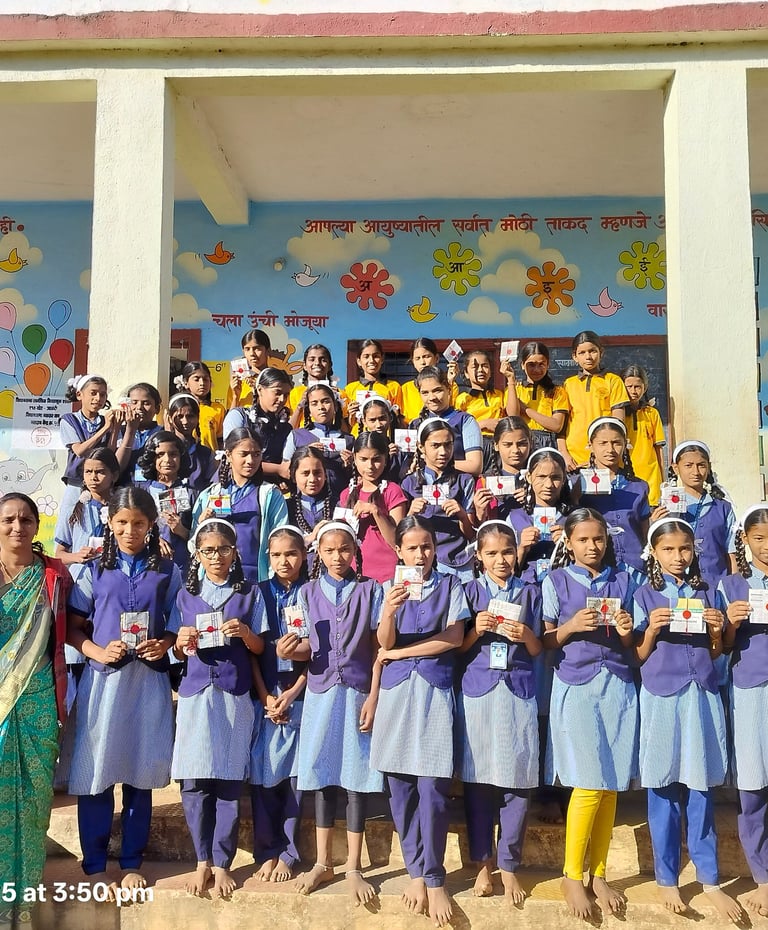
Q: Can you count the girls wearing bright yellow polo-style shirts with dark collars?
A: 9